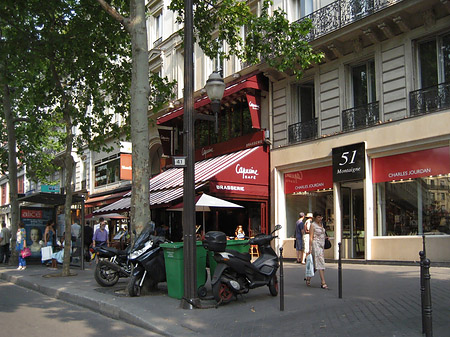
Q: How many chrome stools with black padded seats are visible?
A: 0